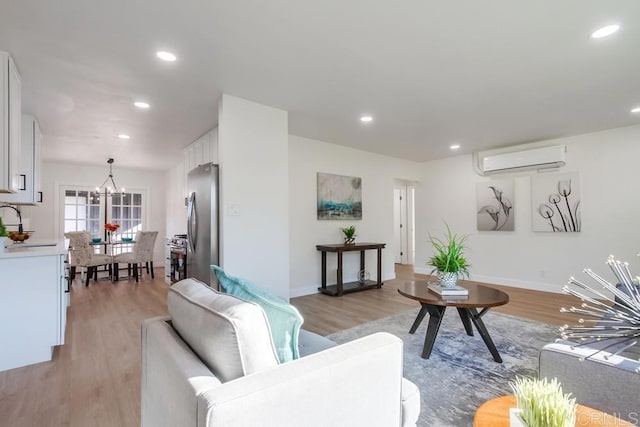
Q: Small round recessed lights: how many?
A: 7